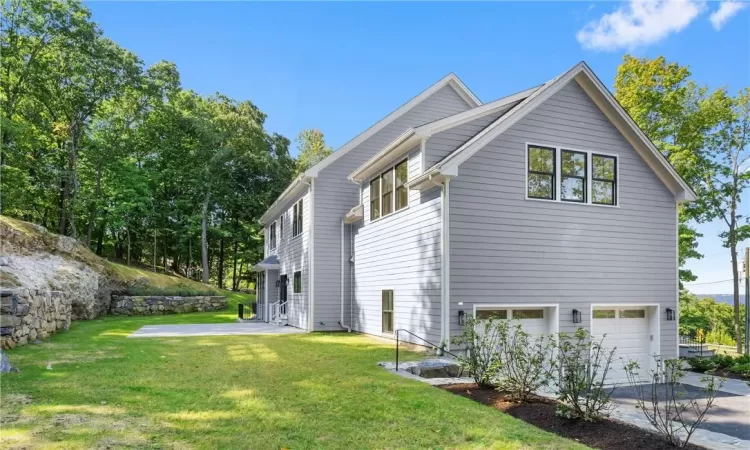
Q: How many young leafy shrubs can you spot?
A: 4